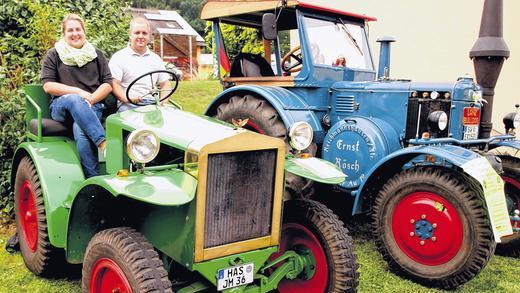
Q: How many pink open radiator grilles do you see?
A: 0